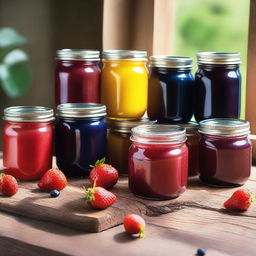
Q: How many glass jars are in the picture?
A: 10